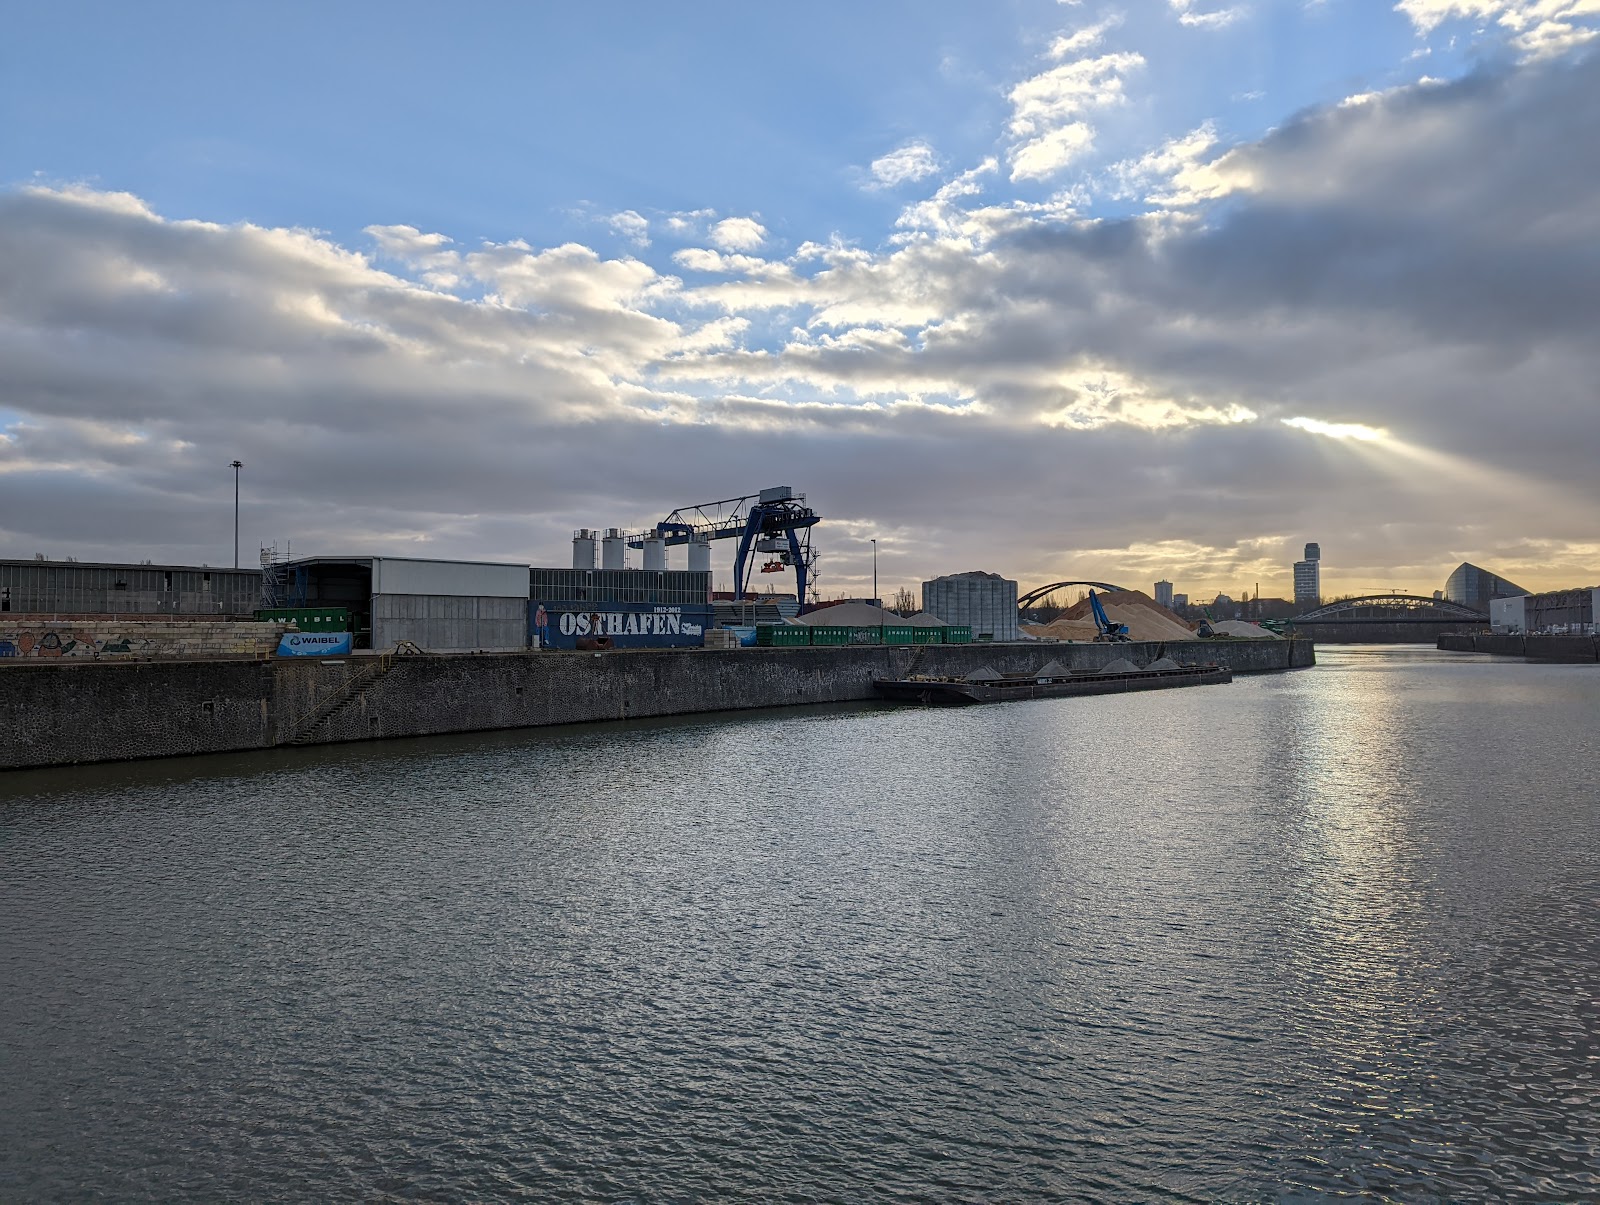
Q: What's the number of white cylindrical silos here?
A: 4